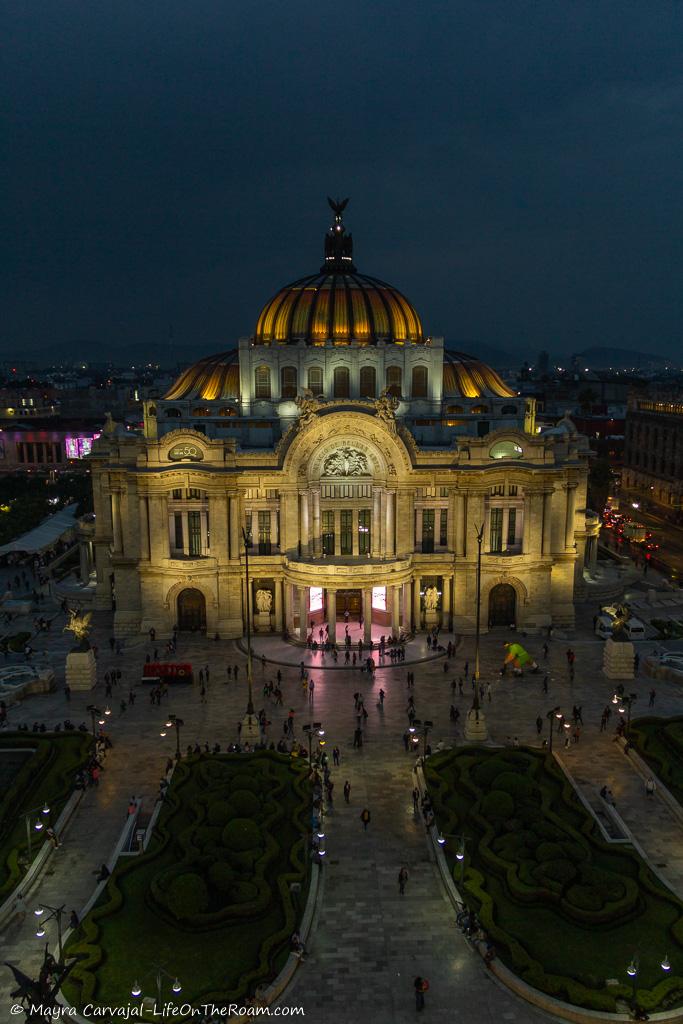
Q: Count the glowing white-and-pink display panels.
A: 2